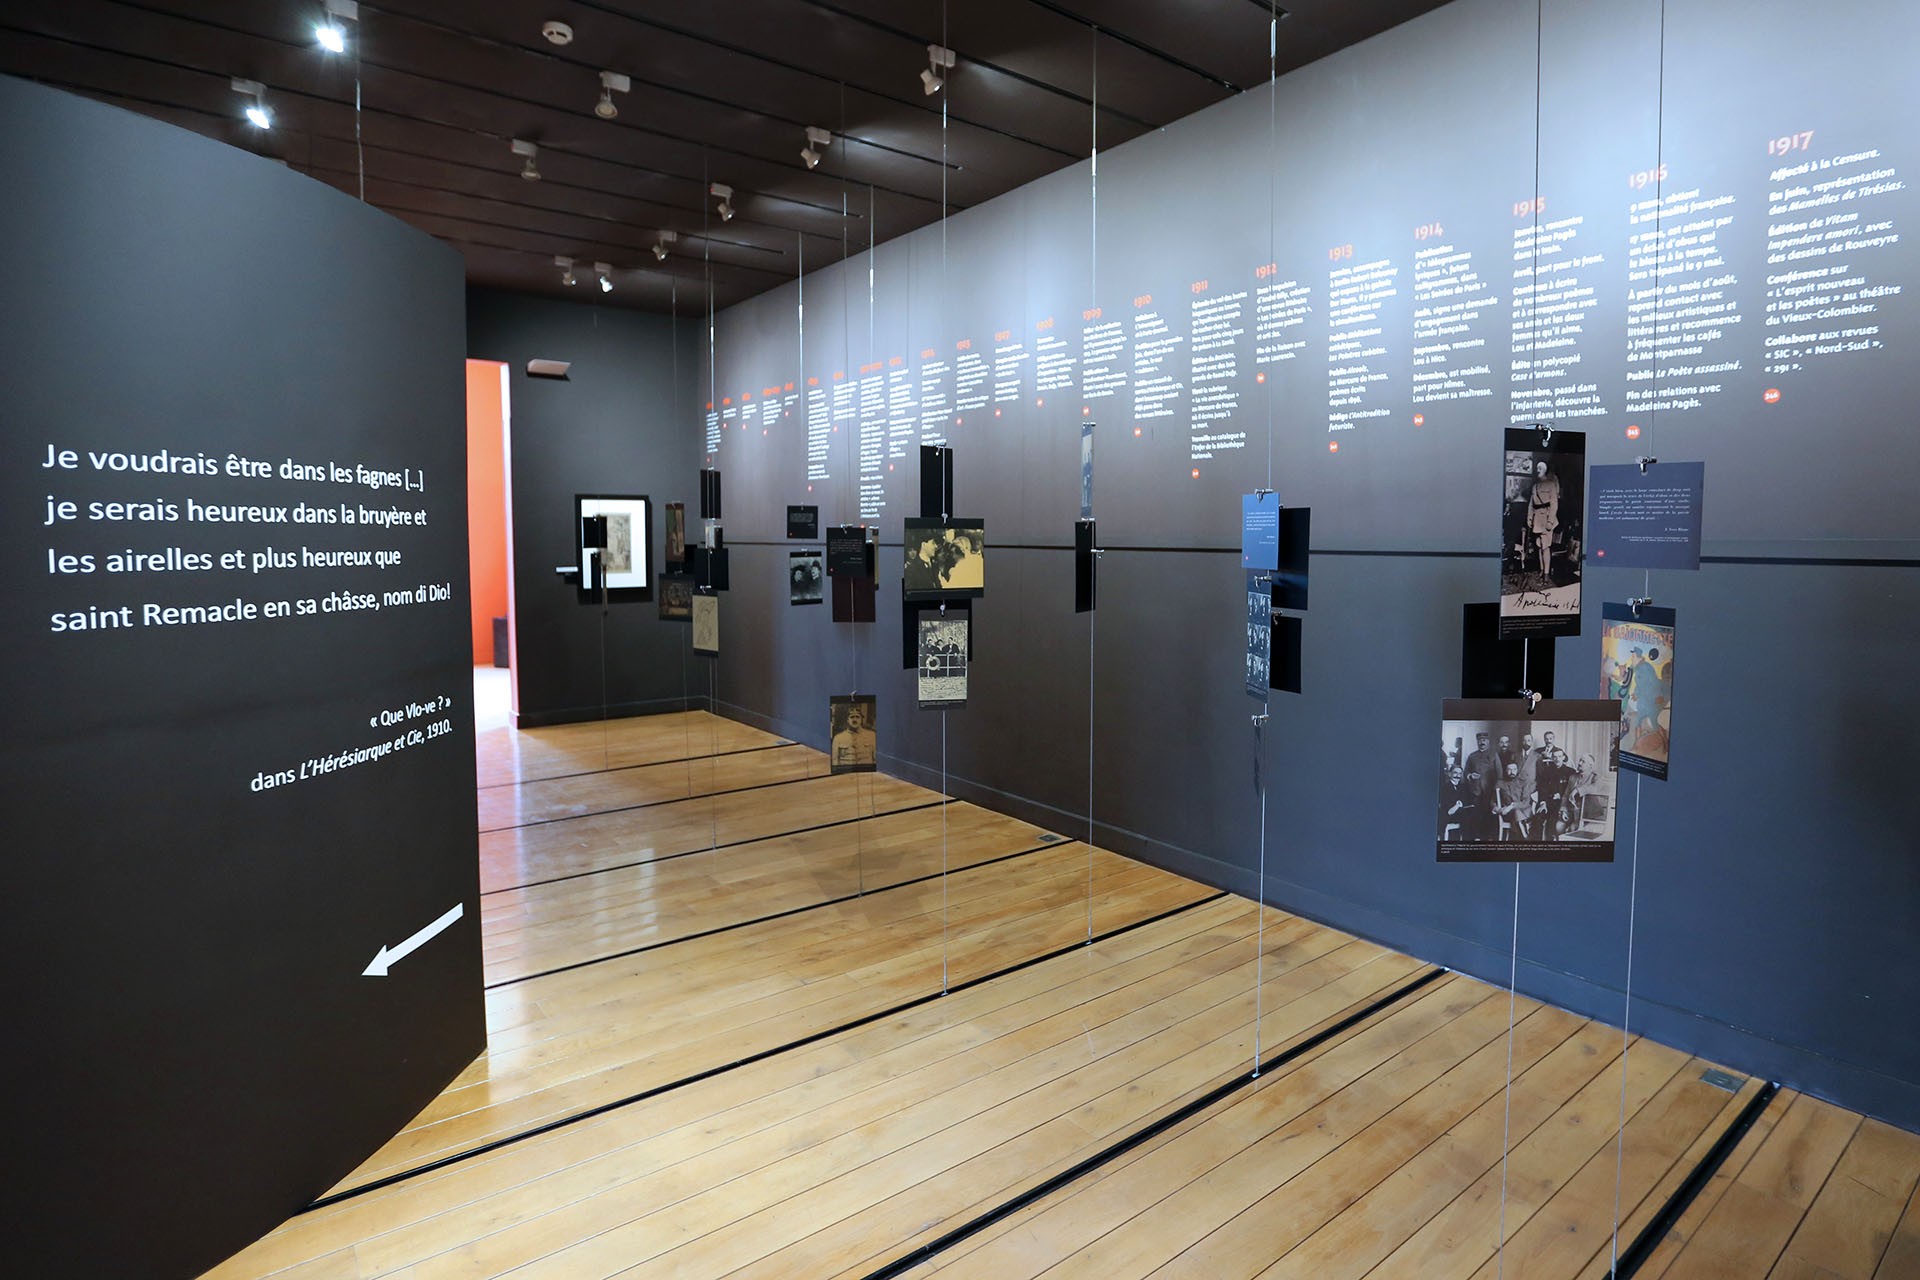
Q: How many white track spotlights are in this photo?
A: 10